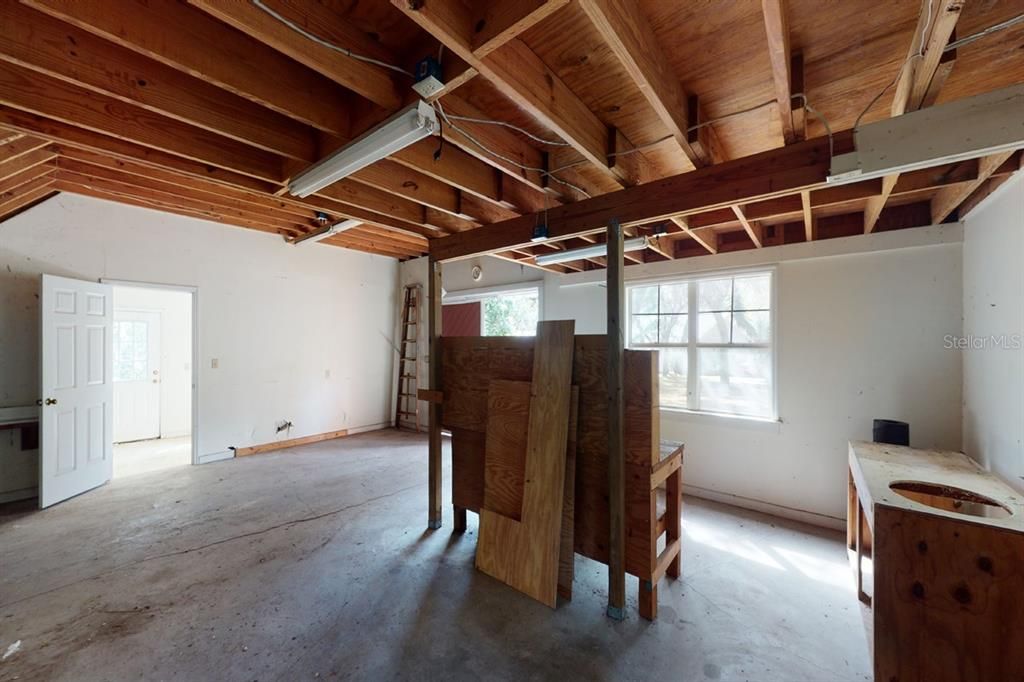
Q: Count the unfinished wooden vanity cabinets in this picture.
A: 1